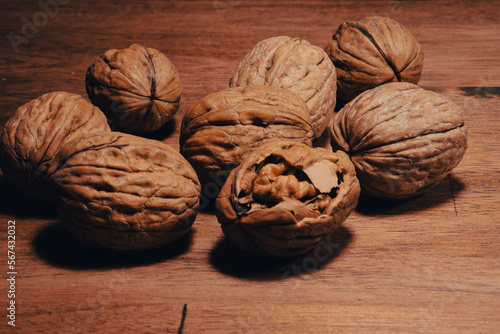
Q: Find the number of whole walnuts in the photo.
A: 7